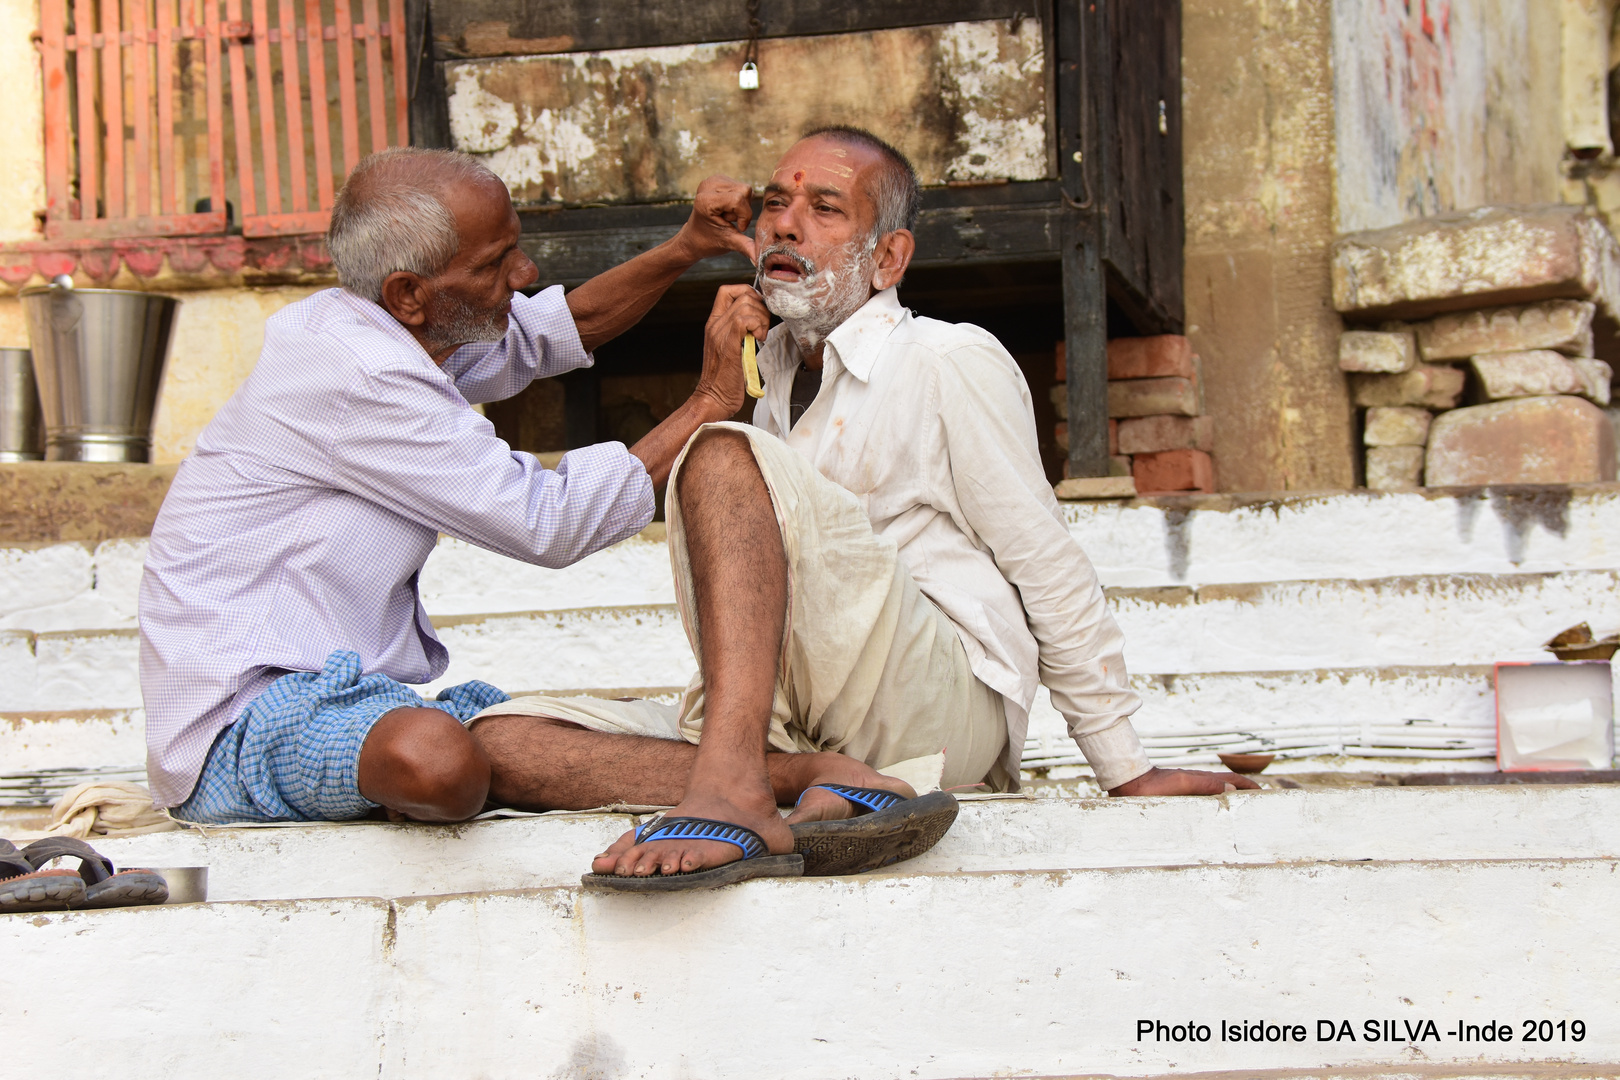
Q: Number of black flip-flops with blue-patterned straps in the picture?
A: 2